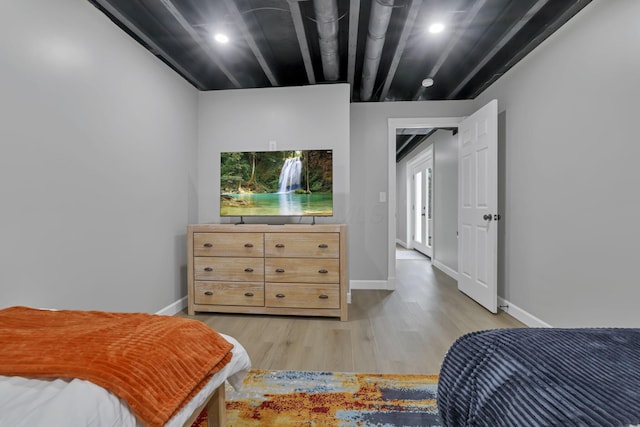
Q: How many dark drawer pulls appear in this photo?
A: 12